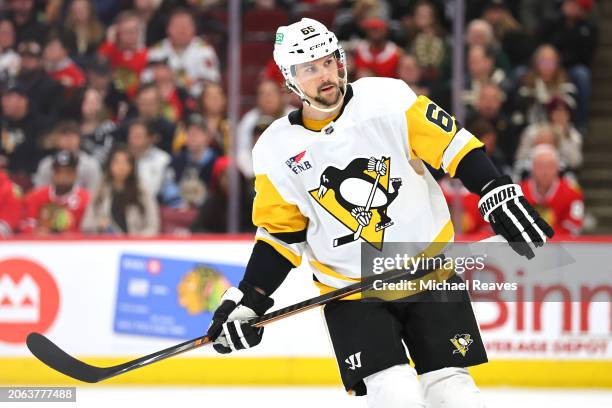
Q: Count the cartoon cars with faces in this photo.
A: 0